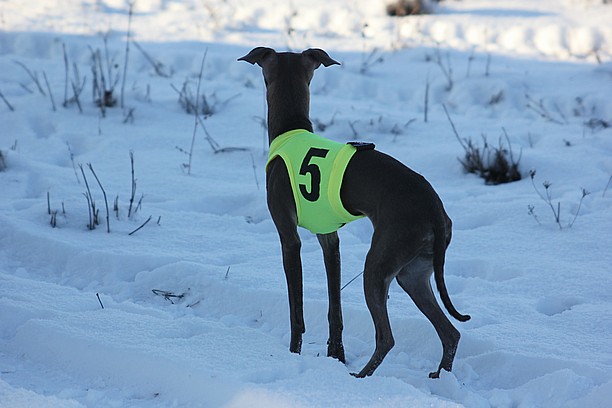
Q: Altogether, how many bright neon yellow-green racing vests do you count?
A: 1